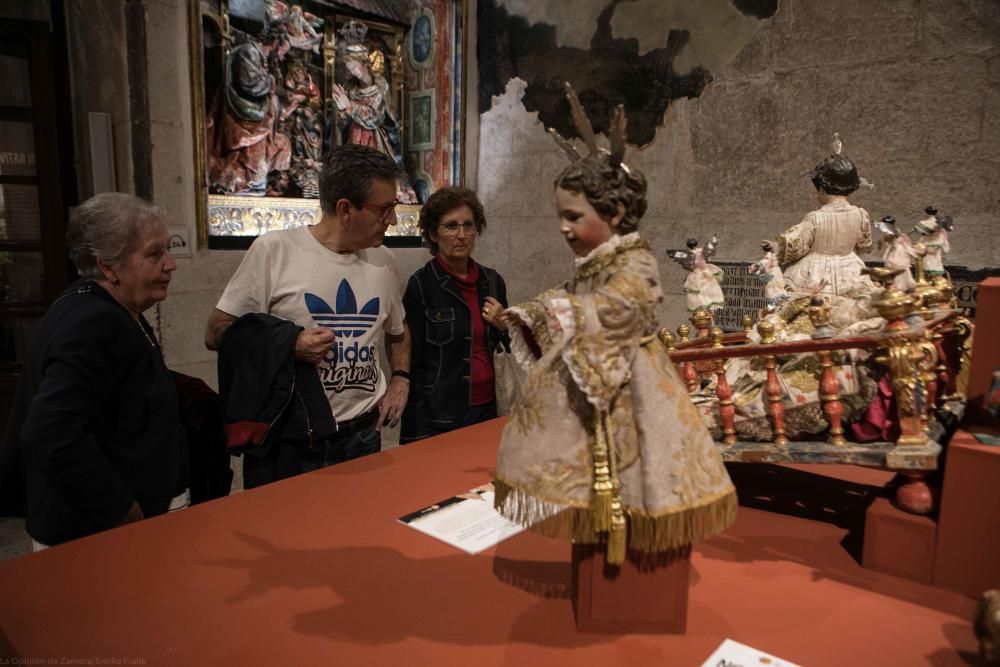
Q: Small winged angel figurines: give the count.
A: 4